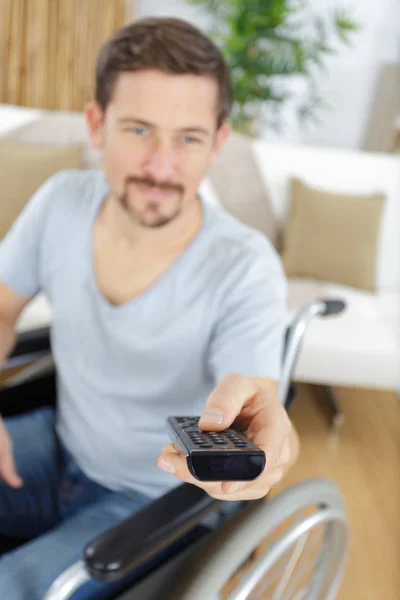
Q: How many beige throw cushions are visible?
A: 2